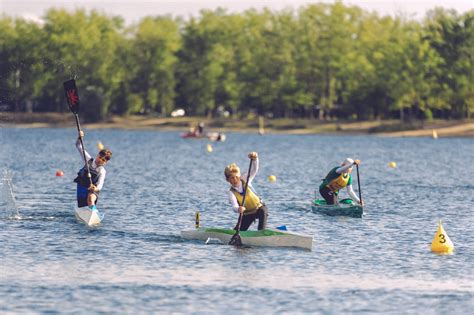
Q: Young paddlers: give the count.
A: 3